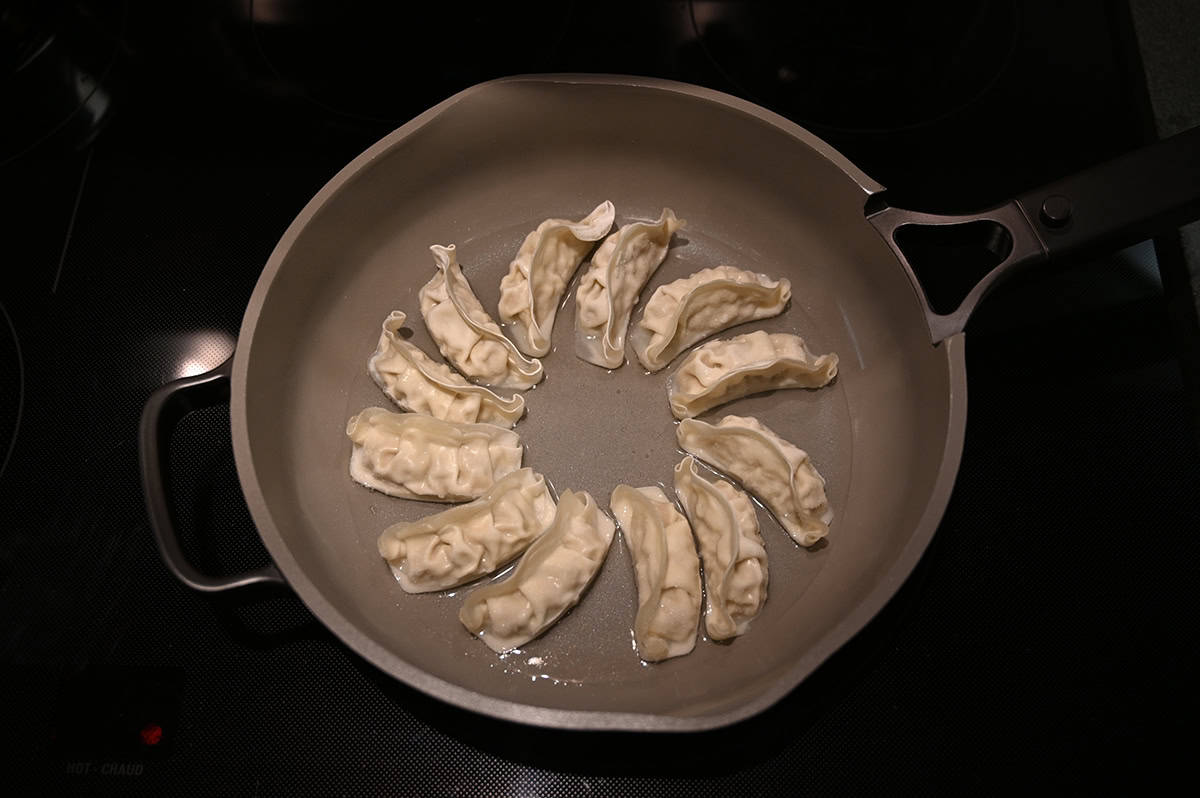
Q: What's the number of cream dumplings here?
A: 12